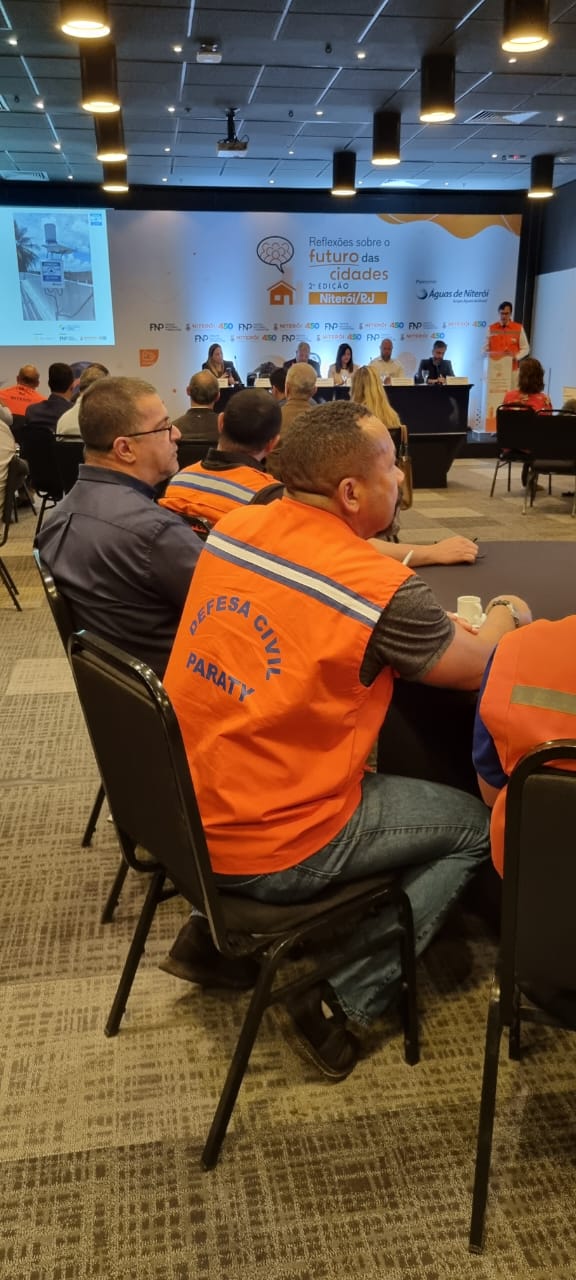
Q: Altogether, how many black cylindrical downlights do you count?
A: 9